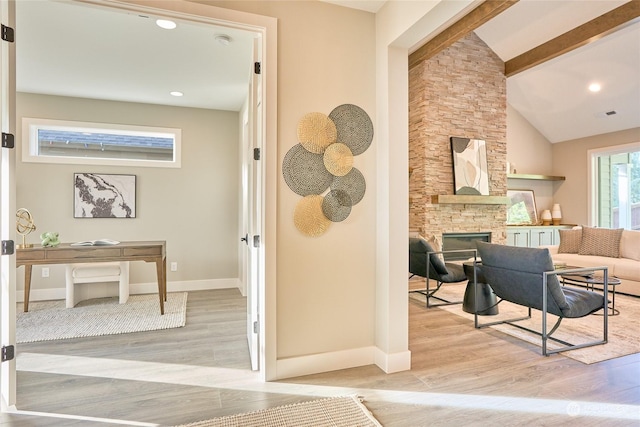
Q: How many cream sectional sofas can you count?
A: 1